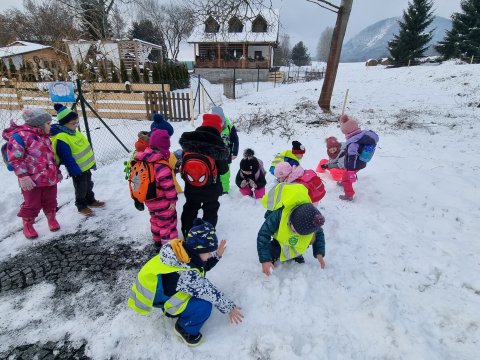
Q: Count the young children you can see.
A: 14